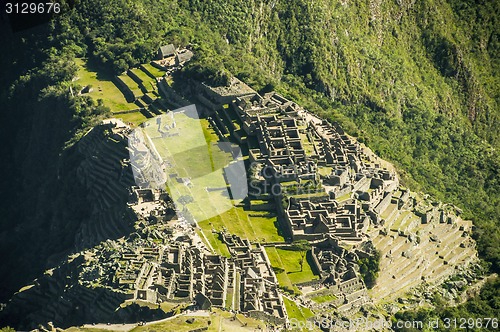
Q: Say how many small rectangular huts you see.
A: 2